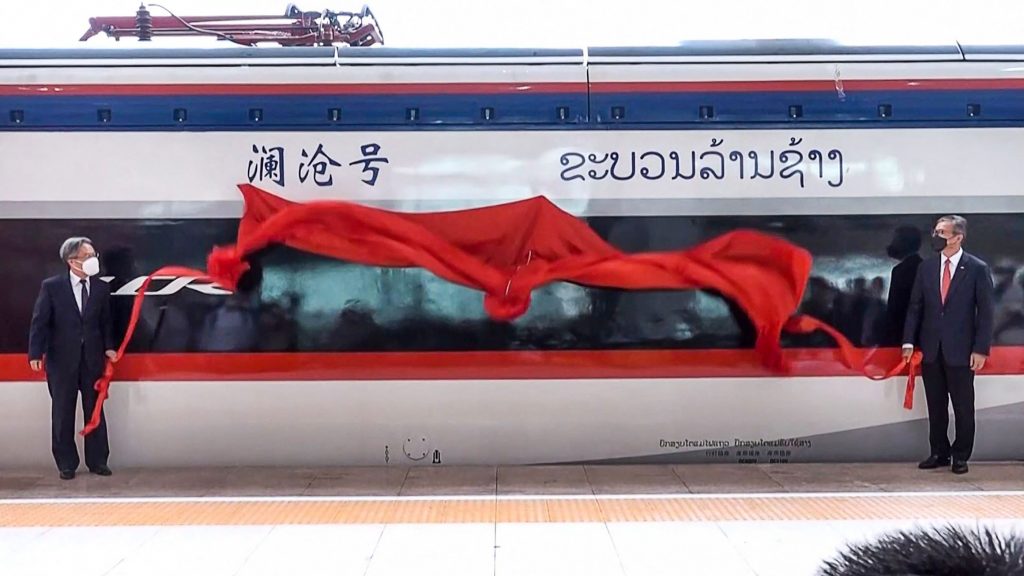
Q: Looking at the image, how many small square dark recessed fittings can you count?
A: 13